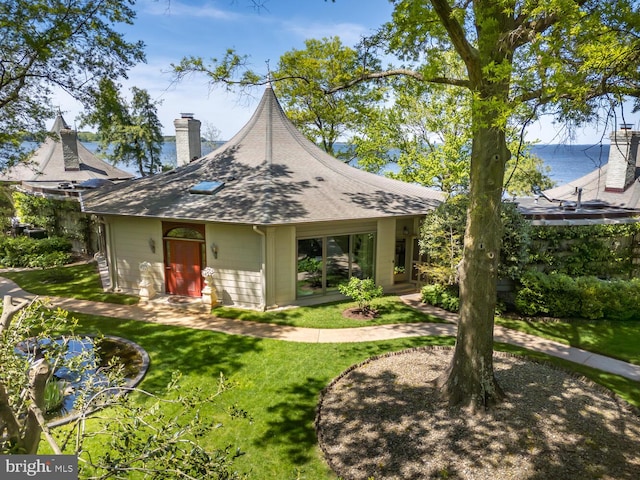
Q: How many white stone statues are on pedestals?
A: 2